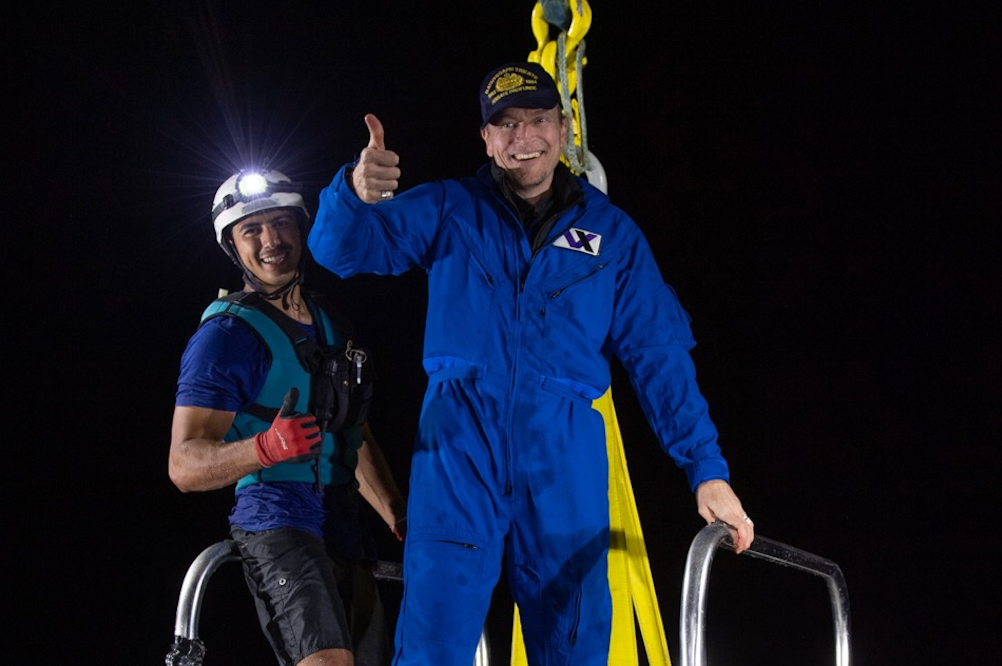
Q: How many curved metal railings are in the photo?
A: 2